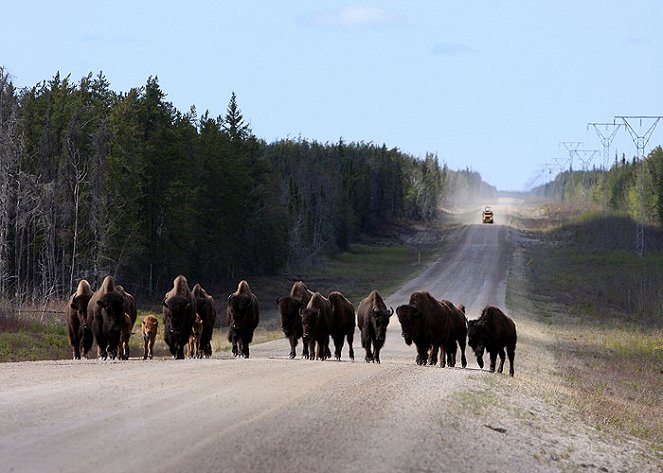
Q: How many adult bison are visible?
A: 13